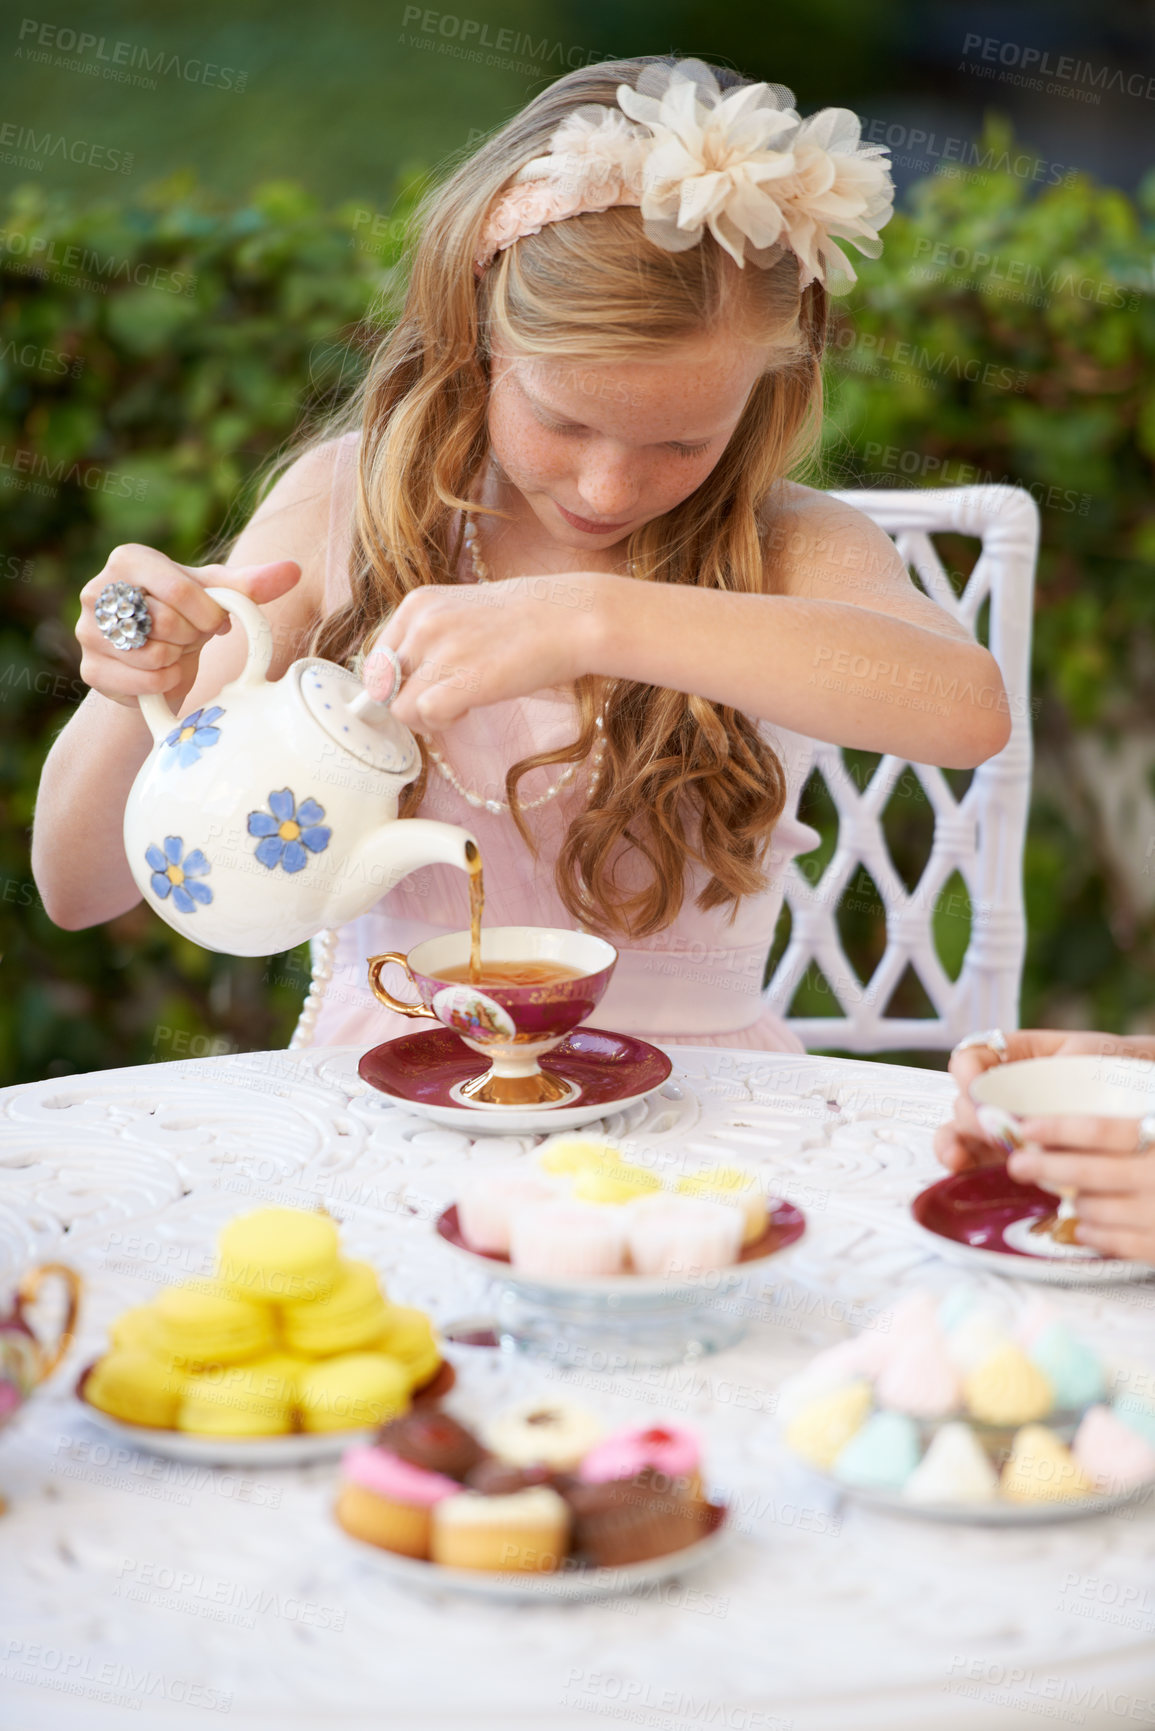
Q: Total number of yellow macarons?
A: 8